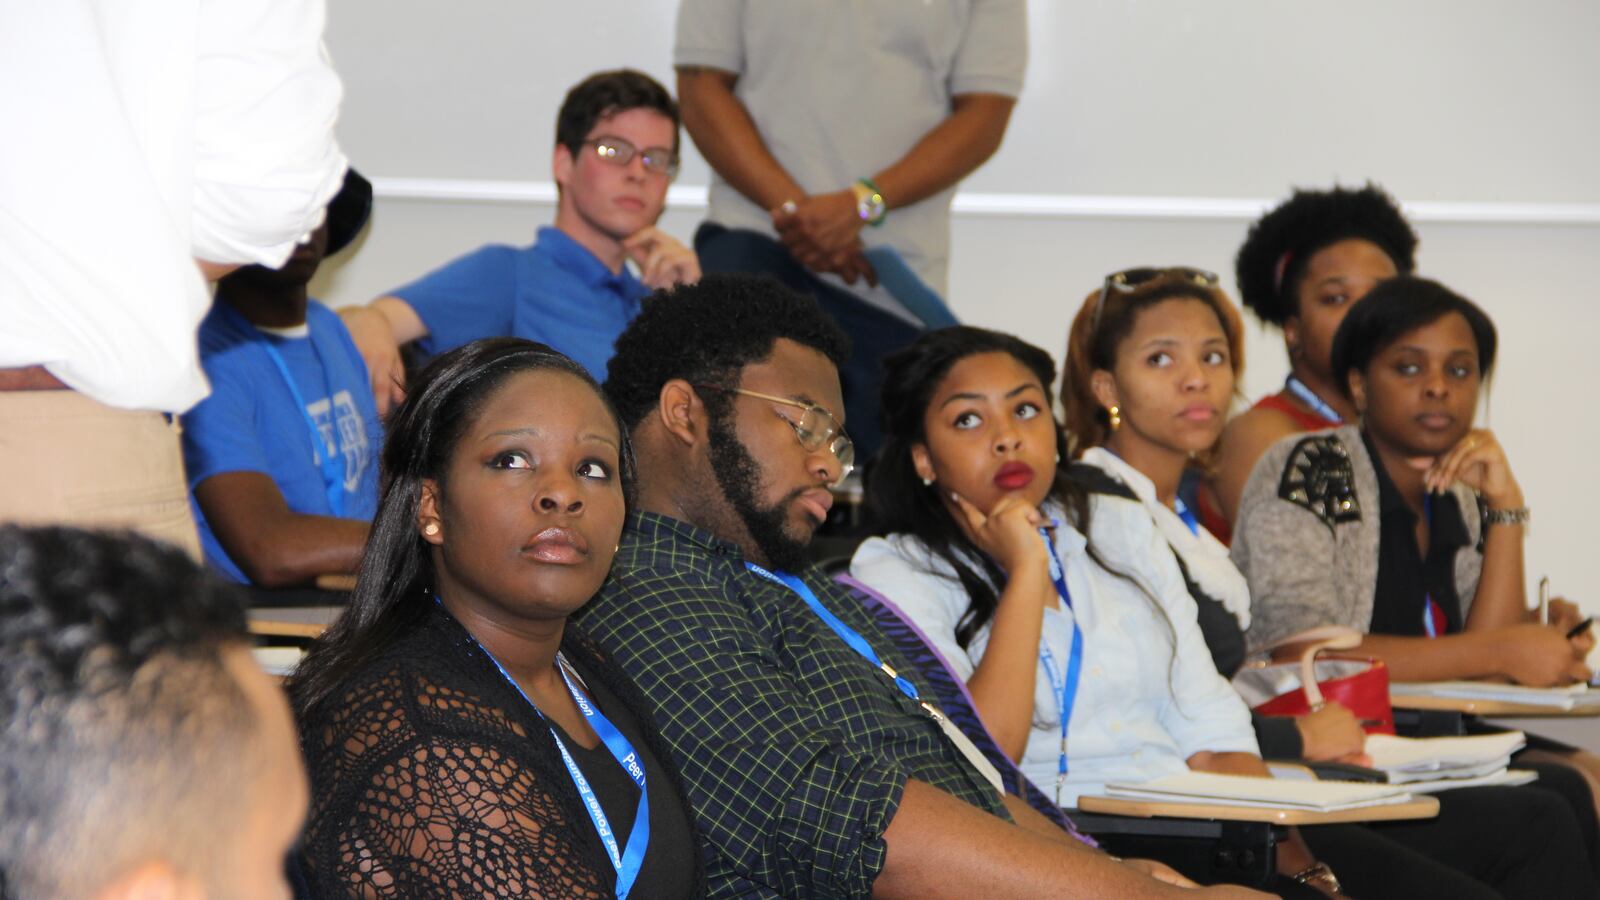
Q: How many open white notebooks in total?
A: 3